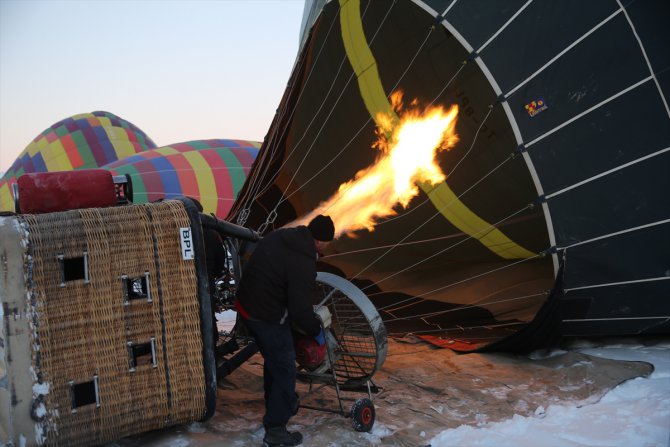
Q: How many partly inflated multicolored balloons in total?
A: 2